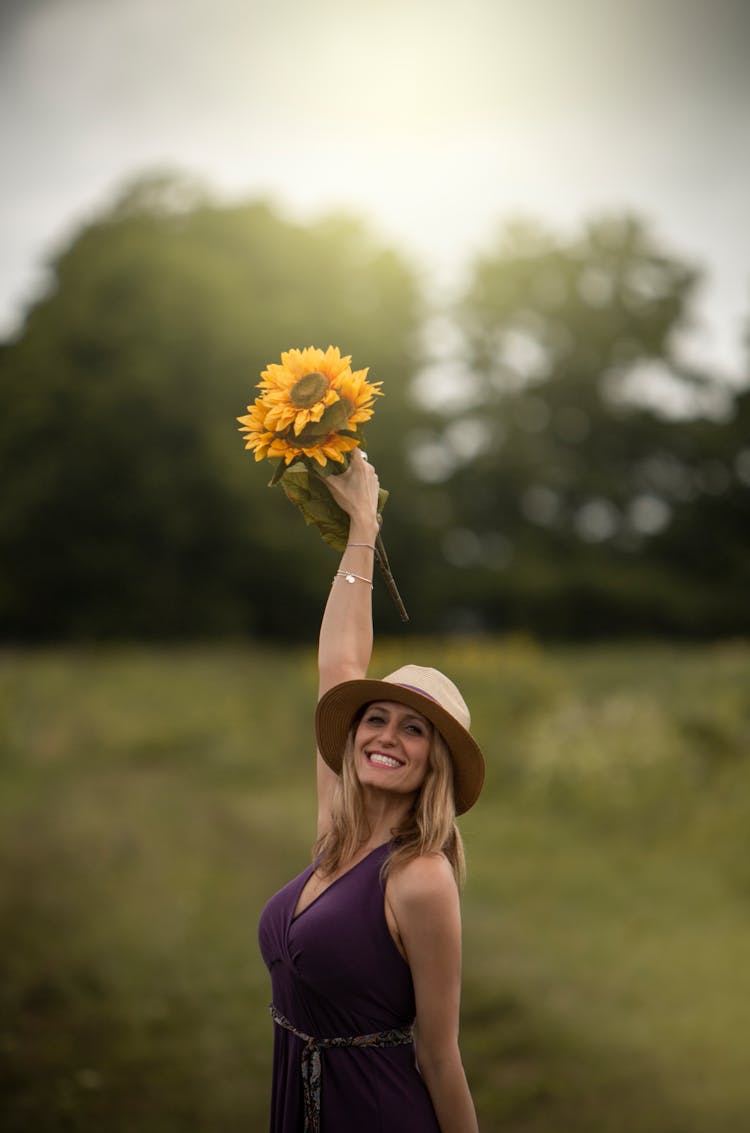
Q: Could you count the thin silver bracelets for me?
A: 2